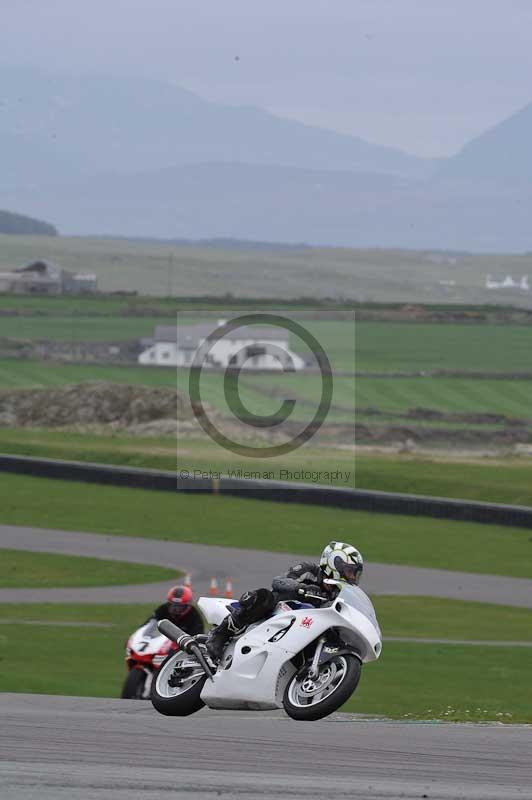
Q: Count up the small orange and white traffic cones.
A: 3